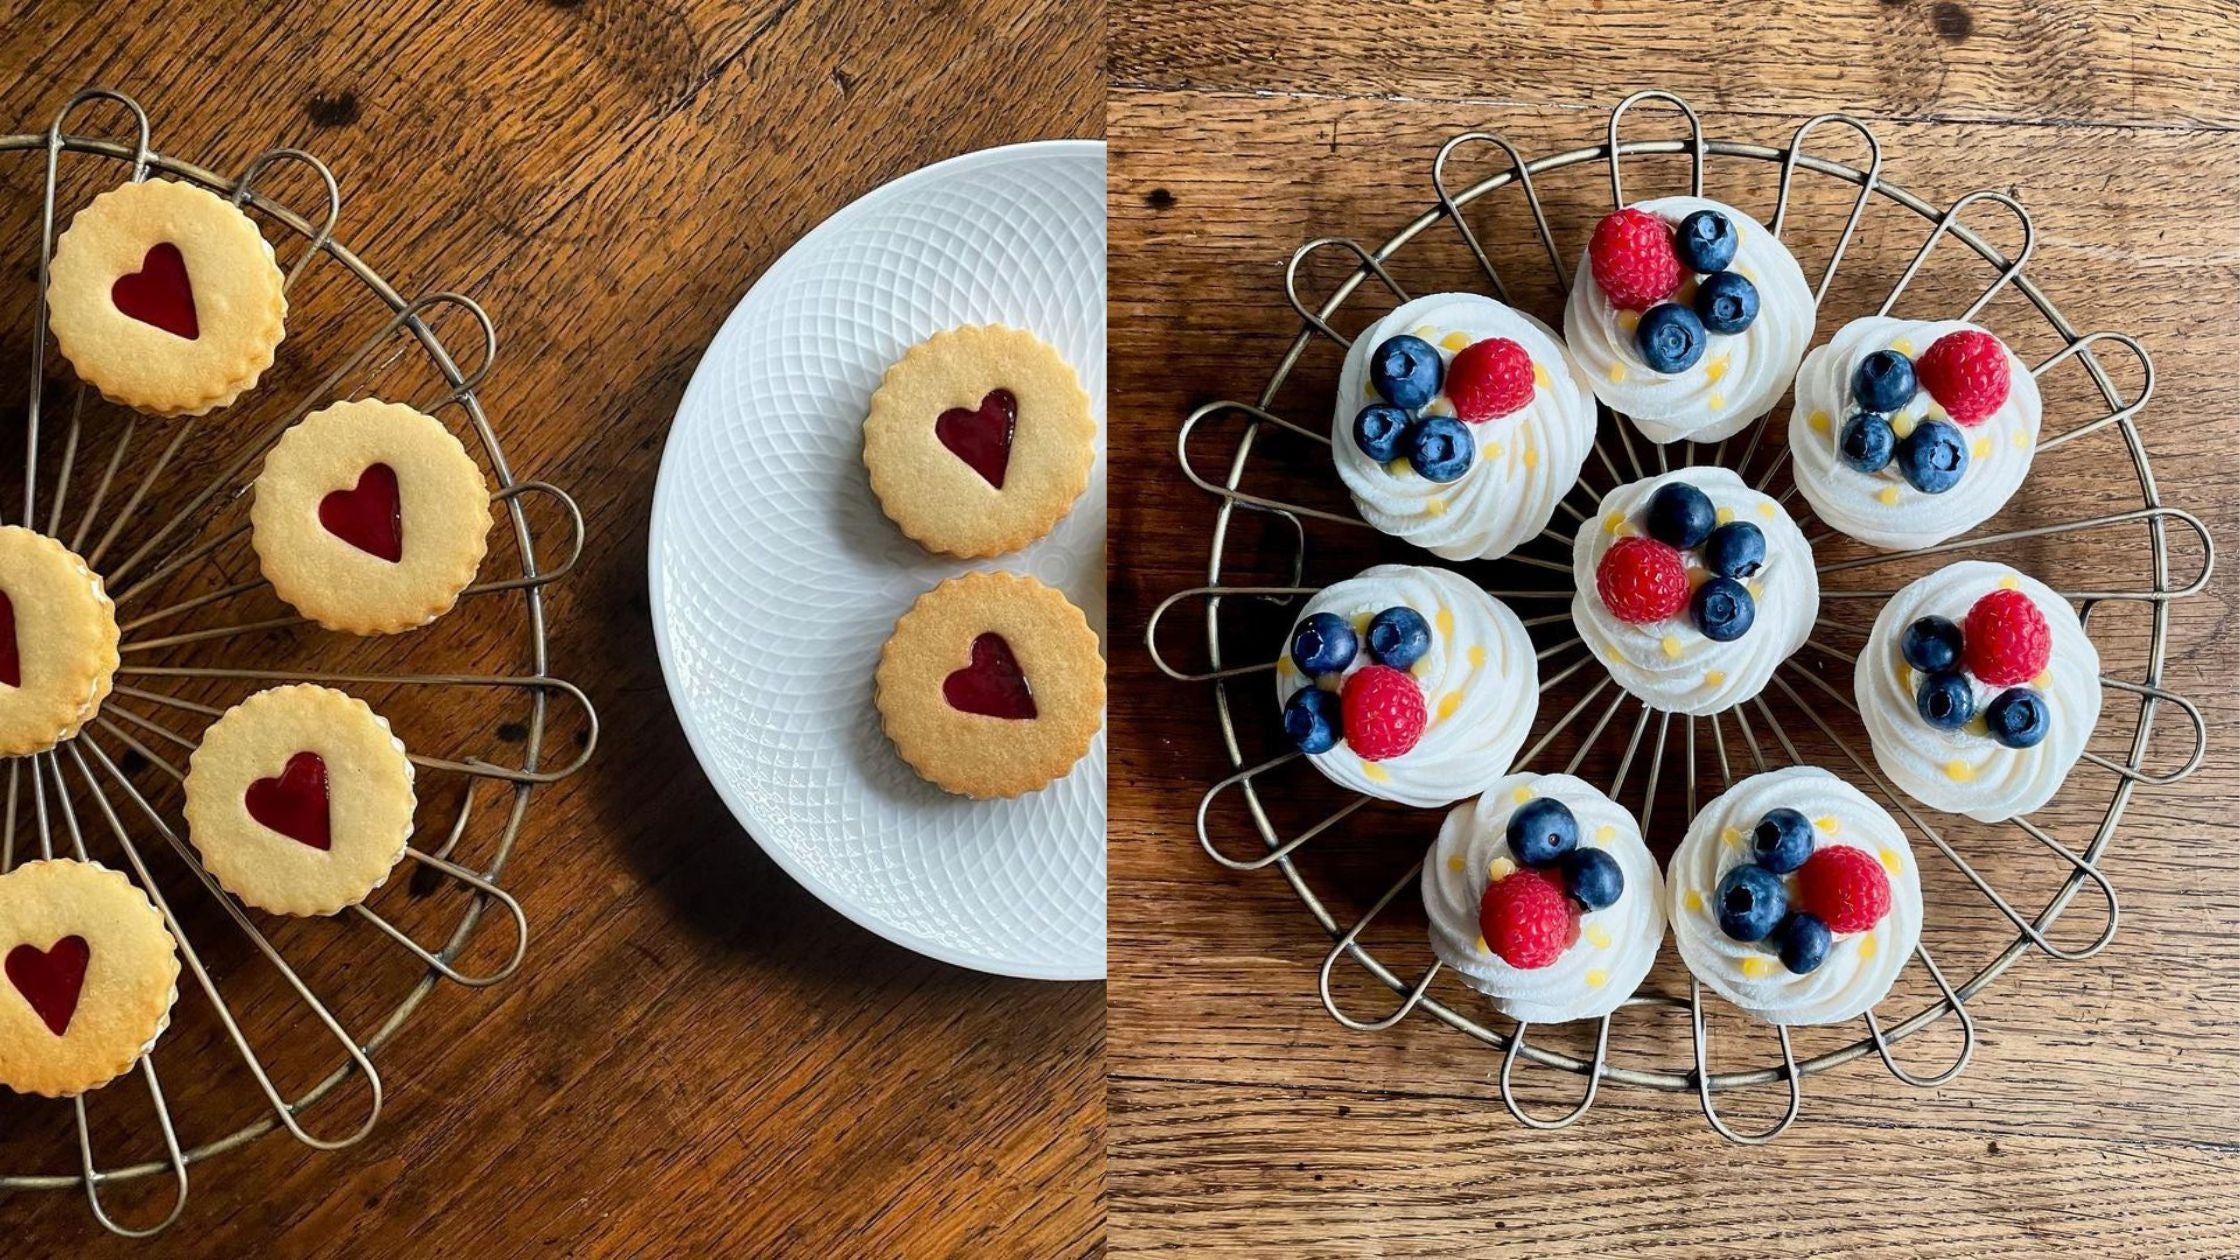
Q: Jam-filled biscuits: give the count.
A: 7